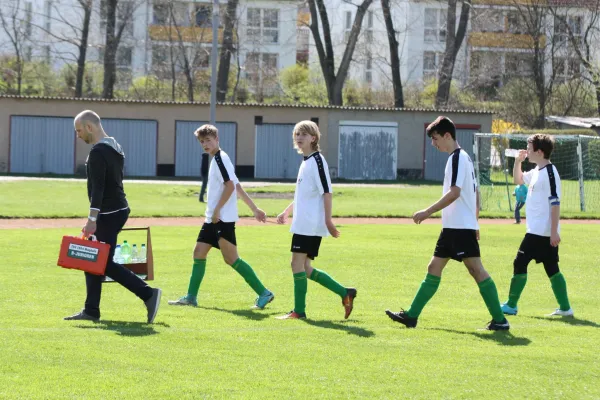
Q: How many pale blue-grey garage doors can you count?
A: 6